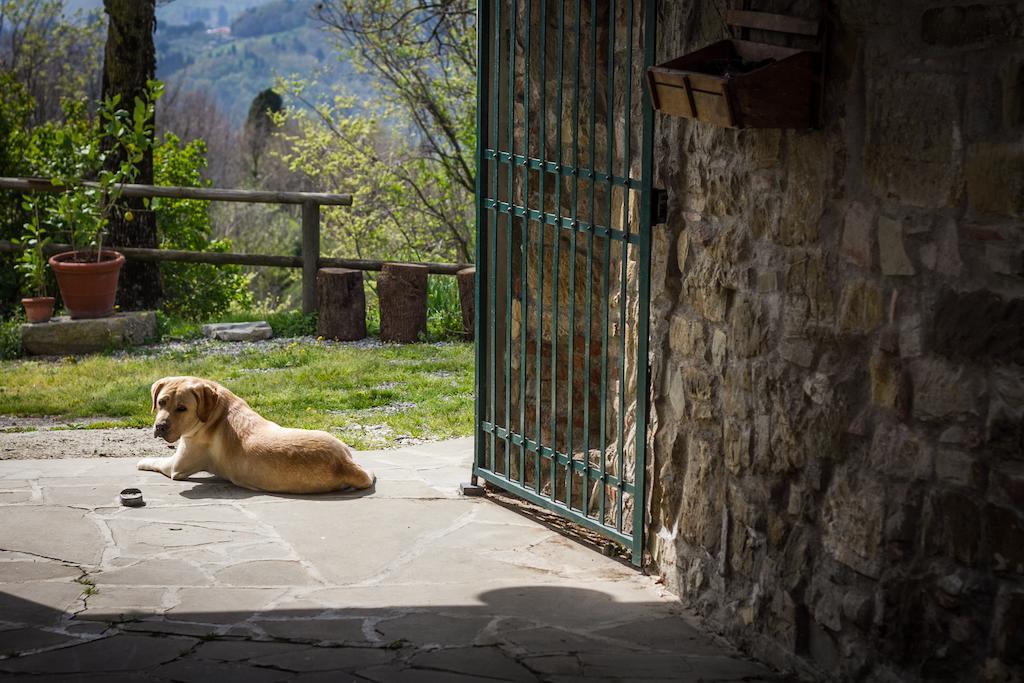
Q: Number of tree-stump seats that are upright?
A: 3